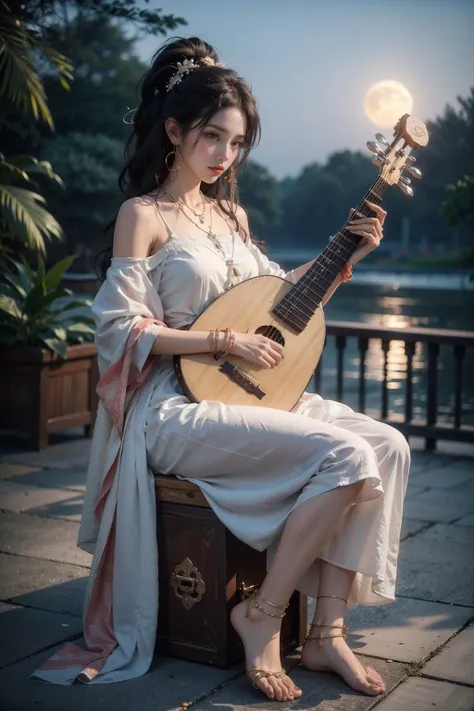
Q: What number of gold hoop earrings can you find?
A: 1